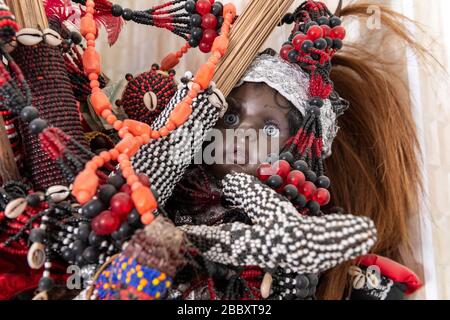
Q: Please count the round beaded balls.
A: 1